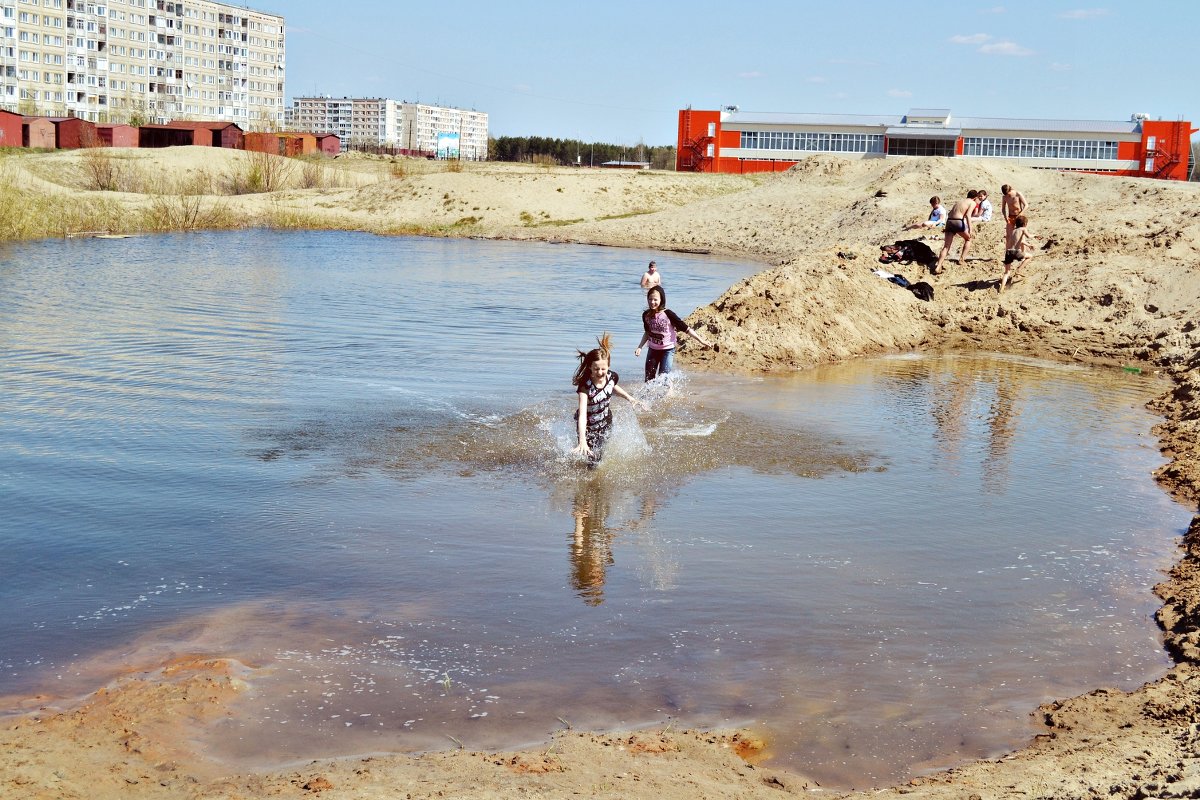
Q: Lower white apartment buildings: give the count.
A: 2